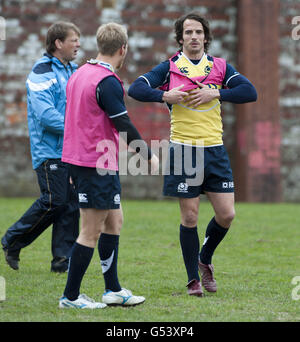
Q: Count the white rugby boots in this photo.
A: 2